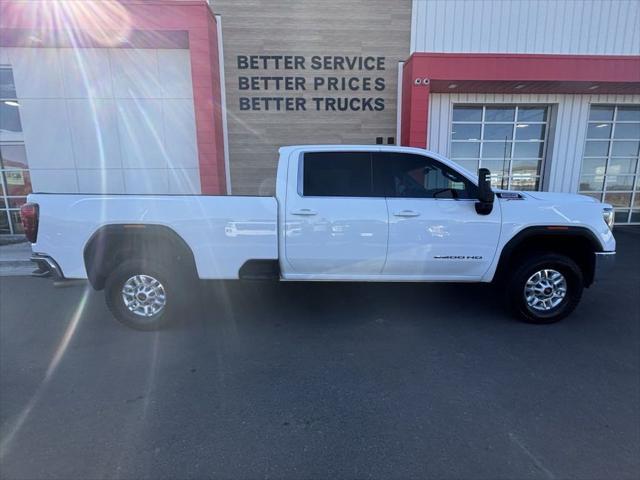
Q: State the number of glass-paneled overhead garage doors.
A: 2